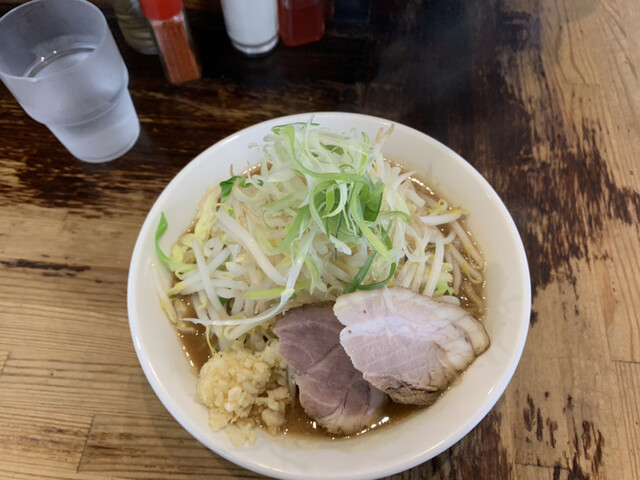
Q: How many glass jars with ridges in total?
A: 1